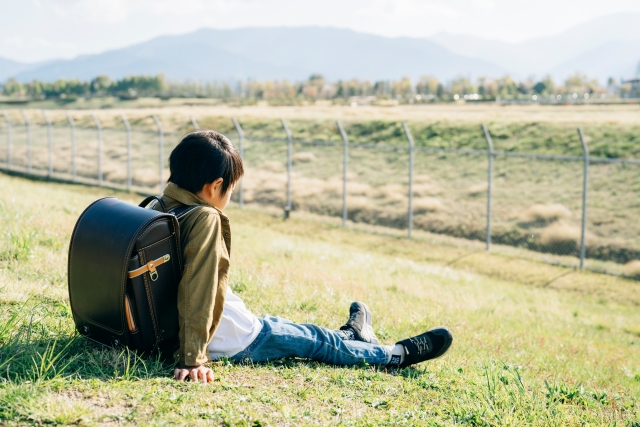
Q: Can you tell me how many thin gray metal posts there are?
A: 14